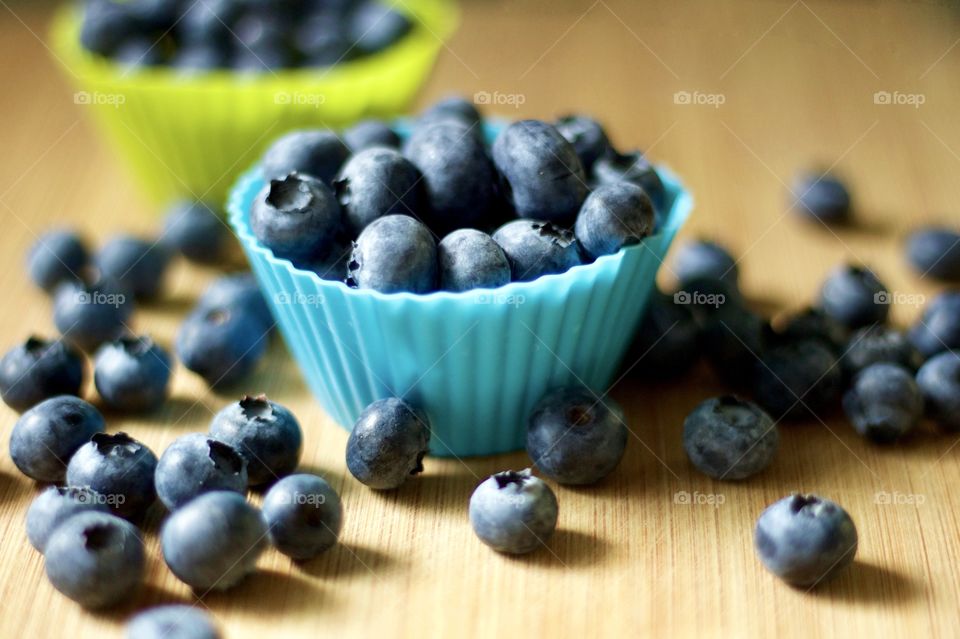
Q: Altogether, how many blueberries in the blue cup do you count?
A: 13